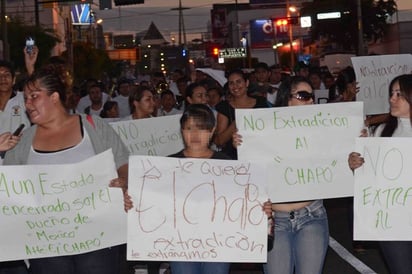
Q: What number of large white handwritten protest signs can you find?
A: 6